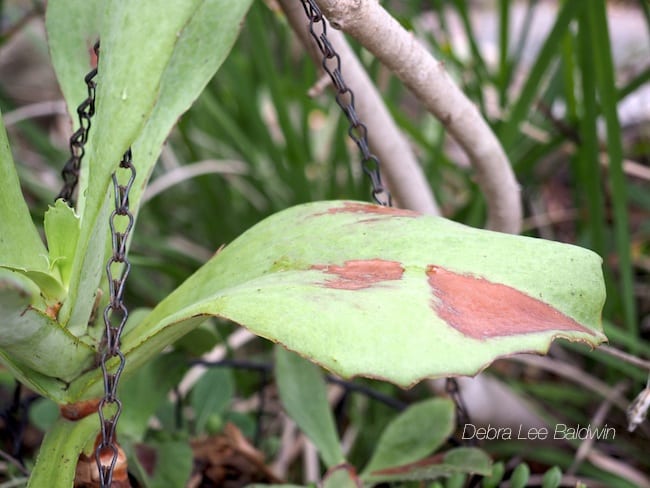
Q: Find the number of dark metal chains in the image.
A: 3